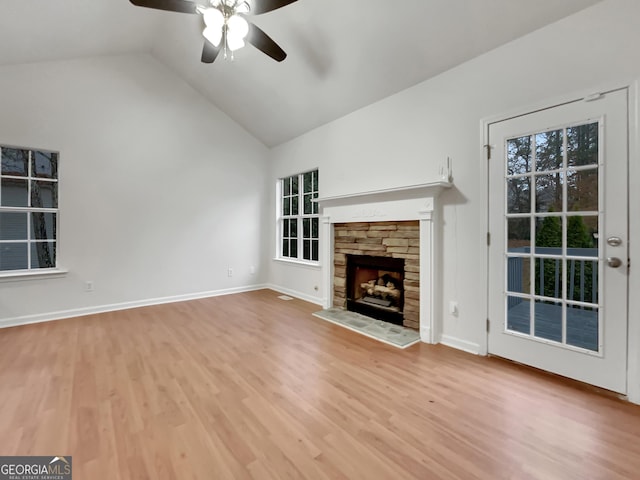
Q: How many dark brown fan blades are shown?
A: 4